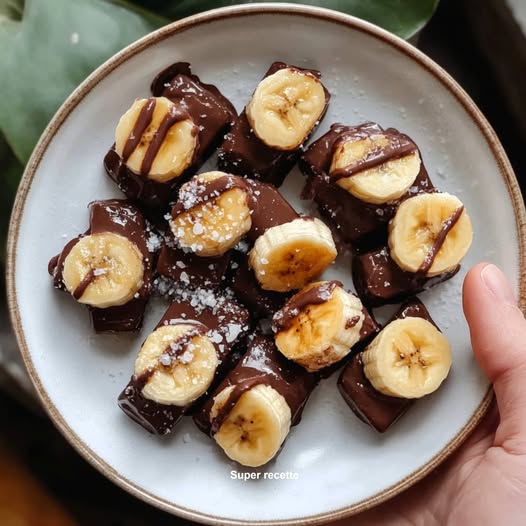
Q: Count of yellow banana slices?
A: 11